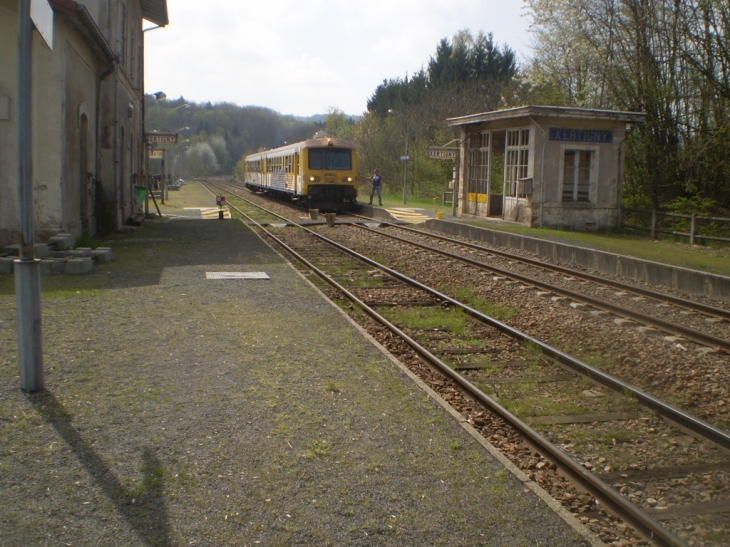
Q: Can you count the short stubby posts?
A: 2